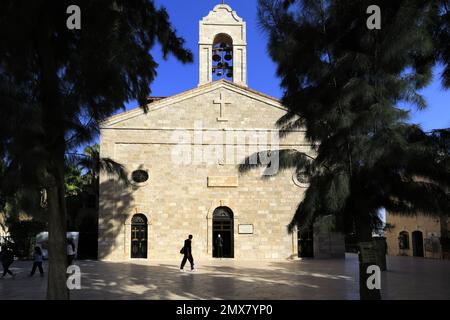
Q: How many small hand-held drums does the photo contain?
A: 0